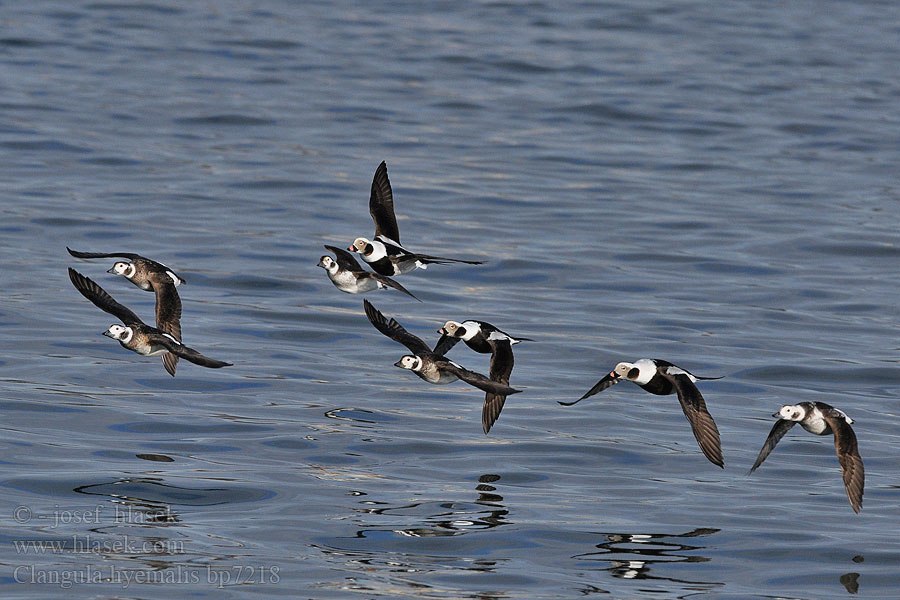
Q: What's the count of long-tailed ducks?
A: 8